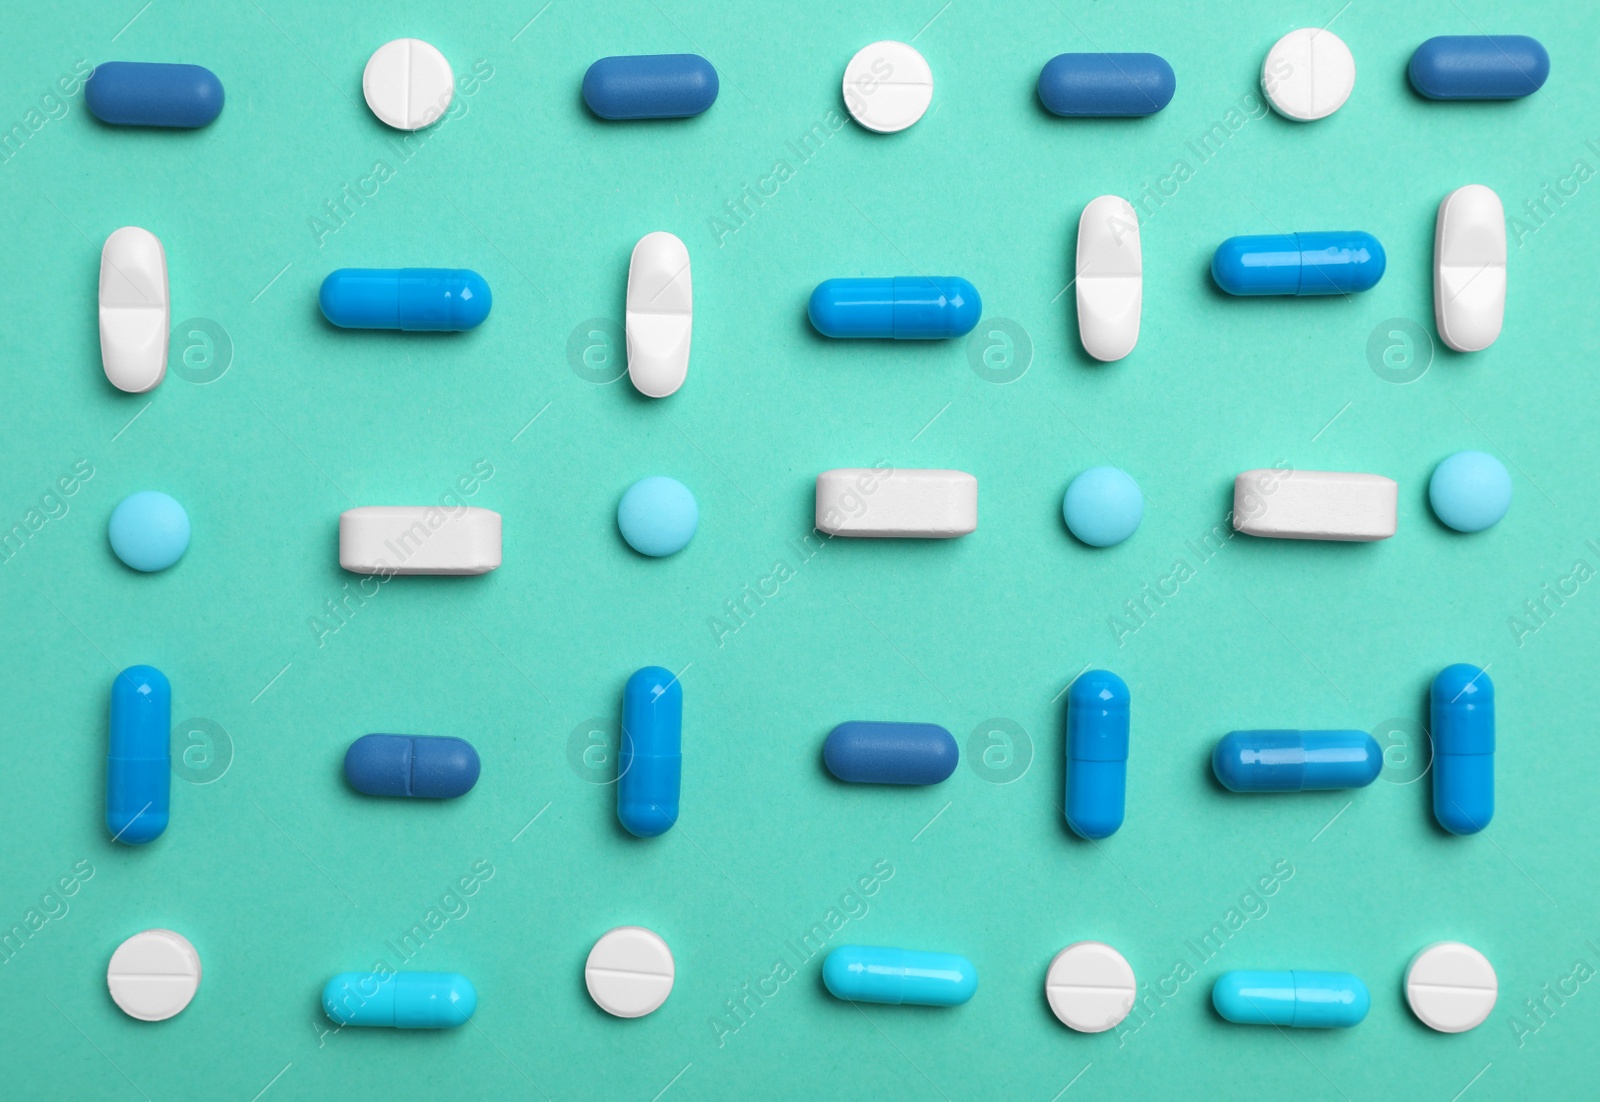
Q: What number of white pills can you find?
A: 14